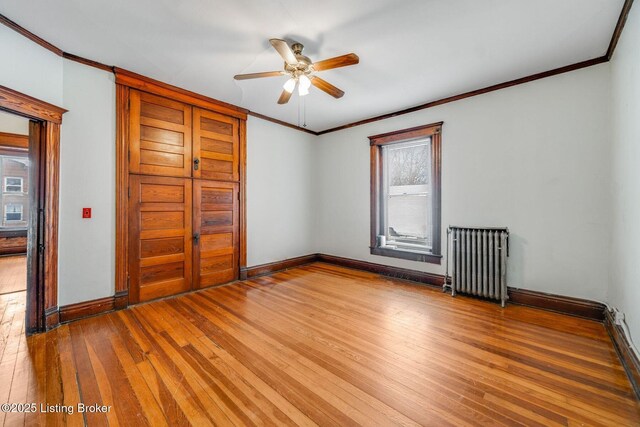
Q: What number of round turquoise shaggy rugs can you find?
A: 0